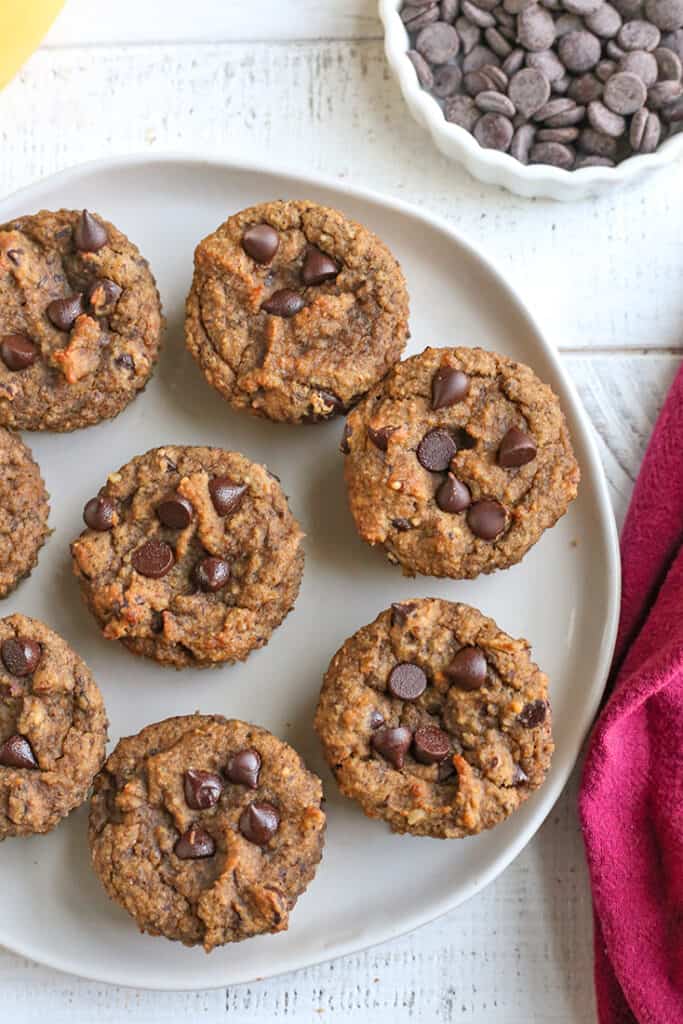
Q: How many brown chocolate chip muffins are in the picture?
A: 8